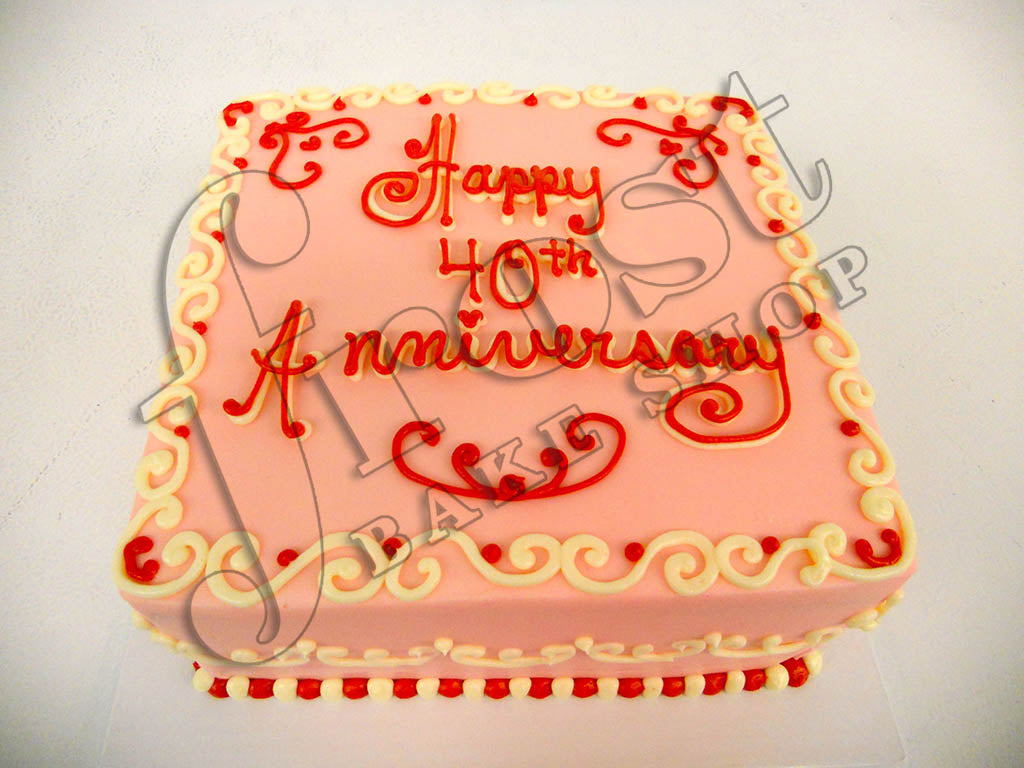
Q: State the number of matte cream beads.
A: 15